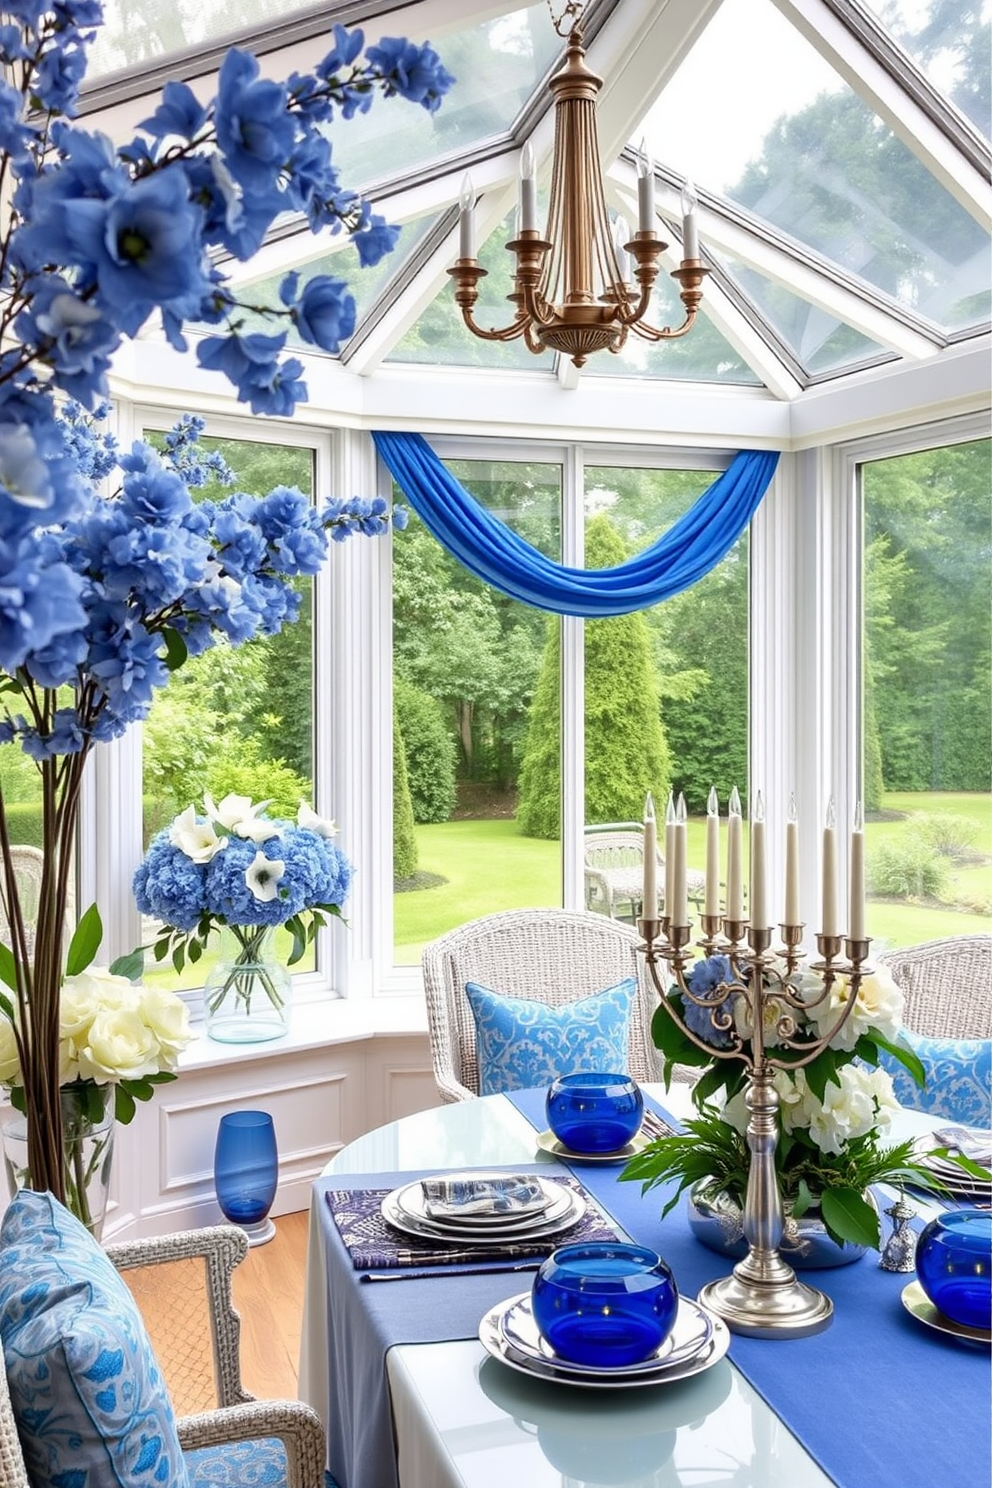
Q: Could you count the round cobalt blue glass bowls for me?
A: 3